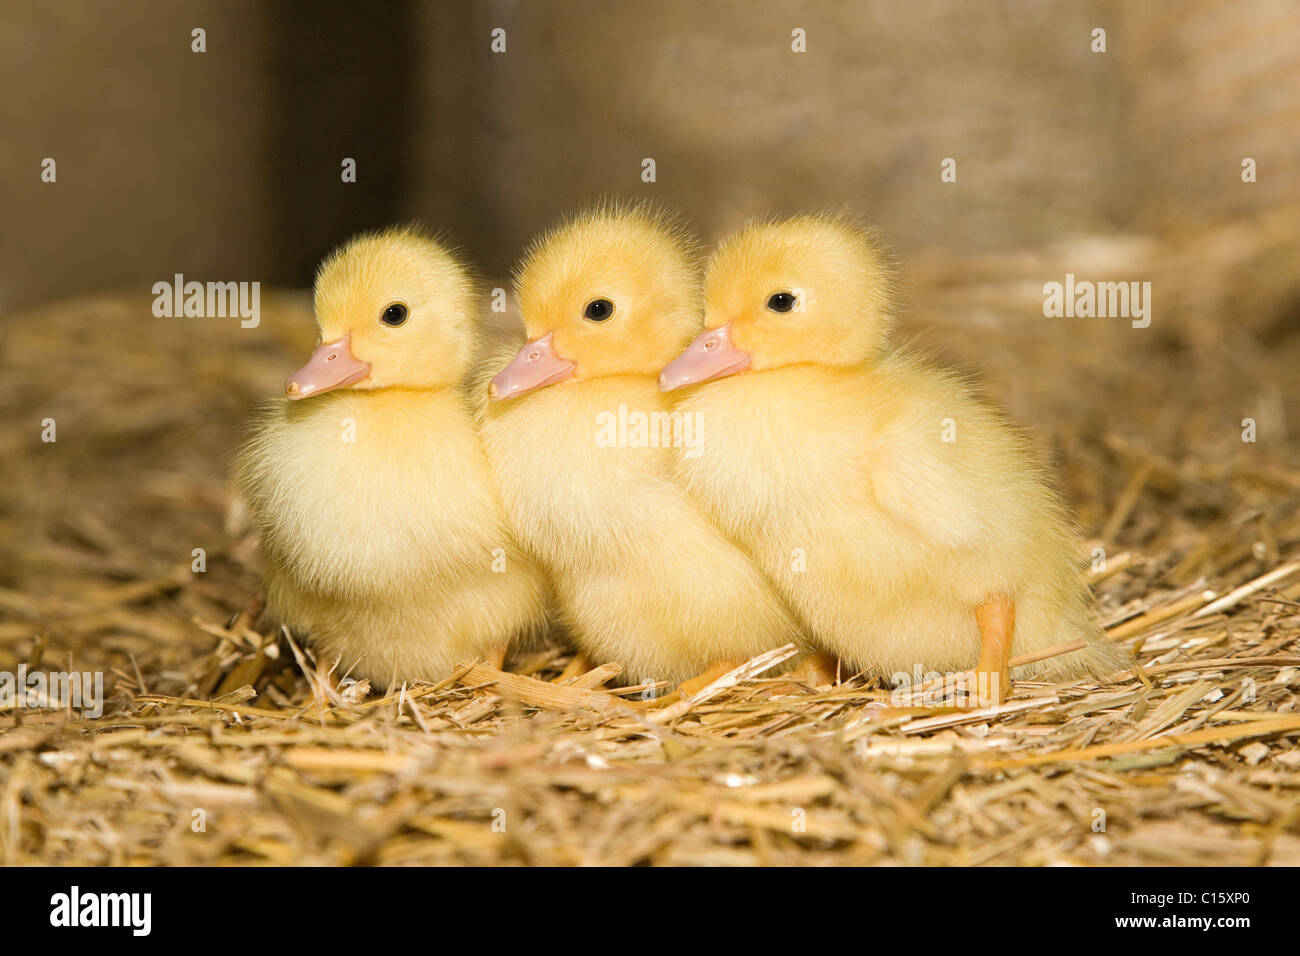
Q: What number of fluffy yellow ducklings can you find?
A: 3